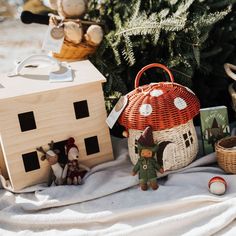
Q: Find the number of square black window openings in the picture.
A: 4